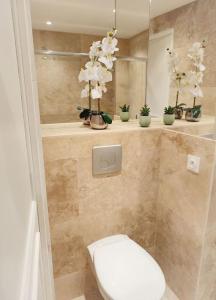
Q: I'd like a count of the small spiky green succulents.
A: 3